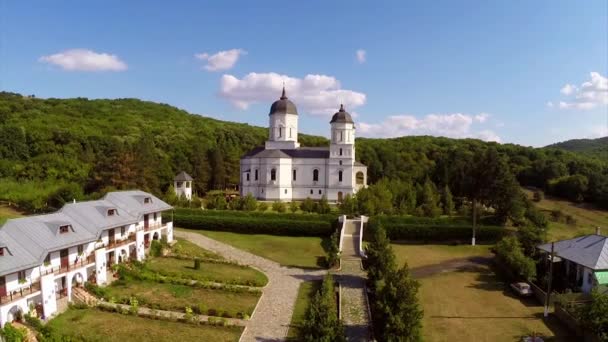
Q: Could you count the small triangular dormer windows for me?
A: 4